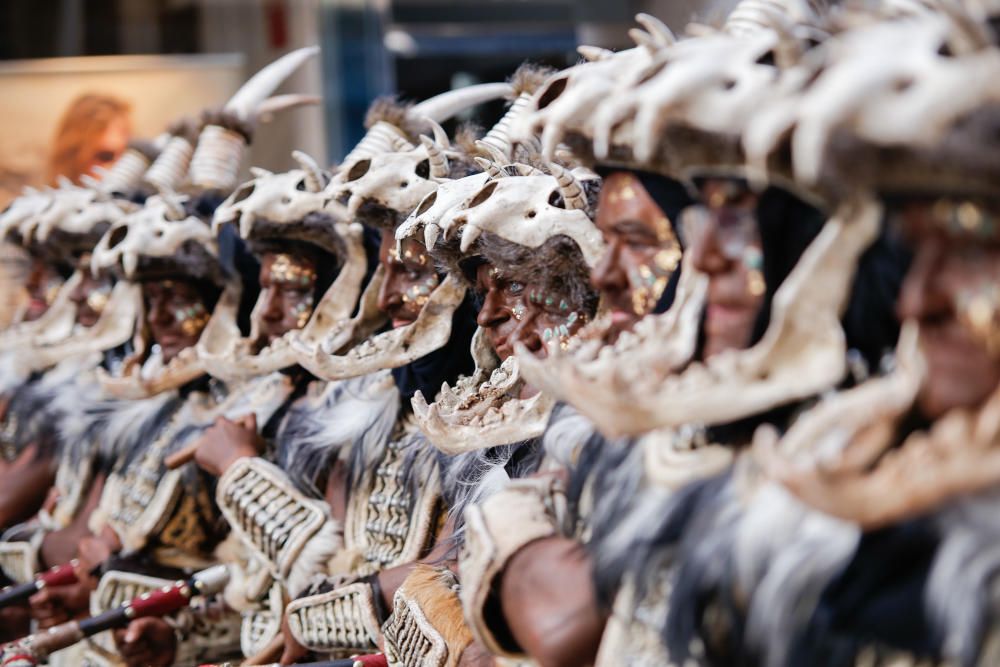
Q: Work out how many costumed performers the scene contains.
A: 10